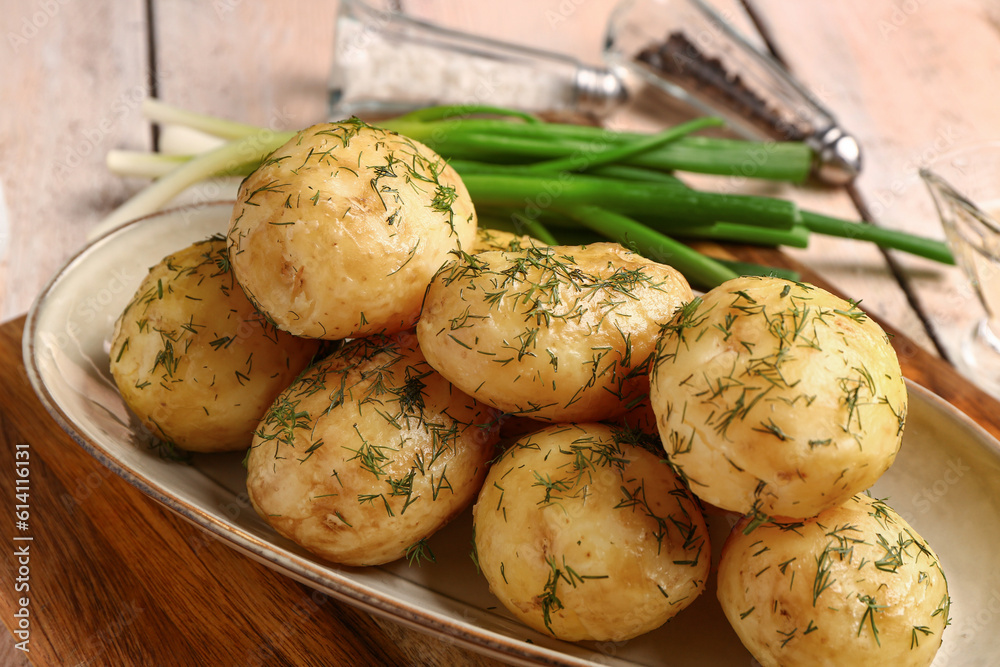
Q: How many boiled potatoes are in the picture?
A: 8